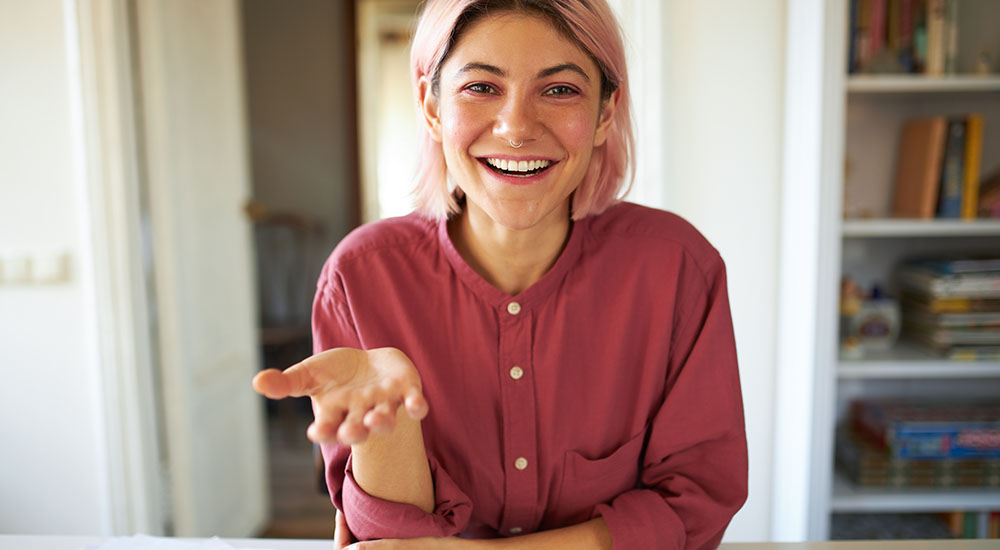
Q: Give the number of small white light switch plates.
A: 2